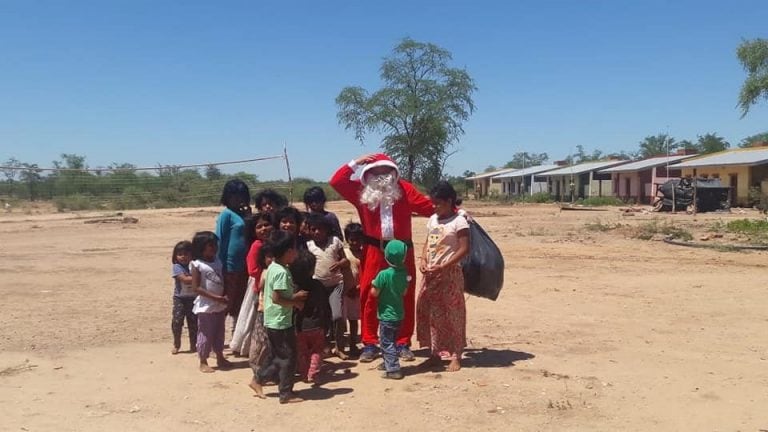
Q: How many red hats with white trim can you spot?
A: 1